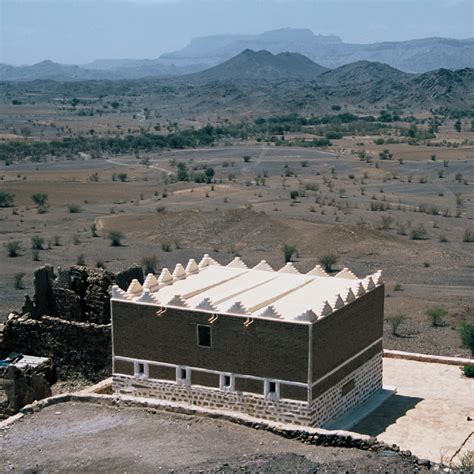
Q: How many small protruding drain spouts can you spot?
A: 3